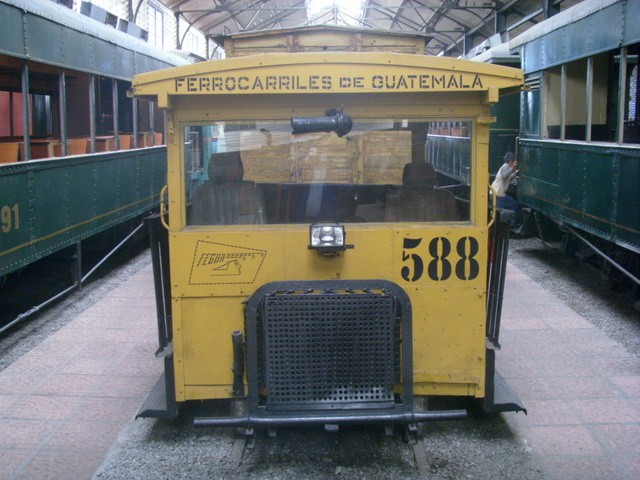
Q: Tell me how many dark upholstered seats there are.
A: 2